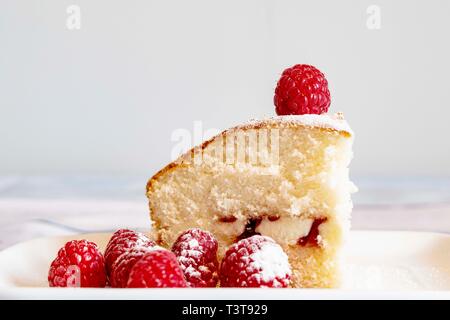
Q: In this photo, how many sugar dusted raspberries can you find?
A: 4